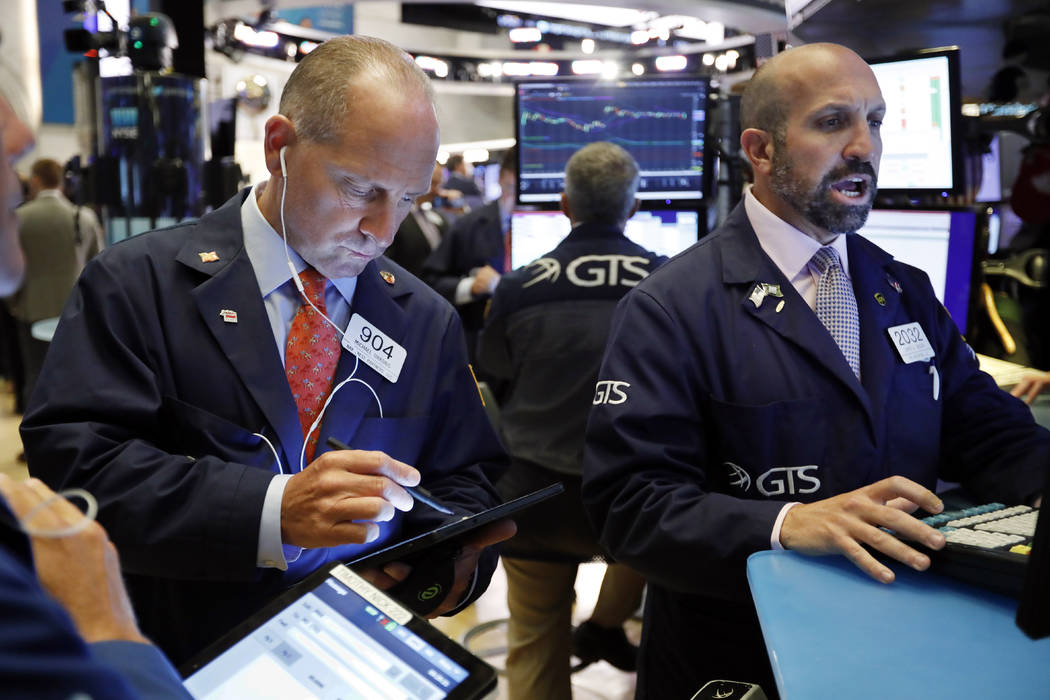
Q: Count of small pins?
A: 7